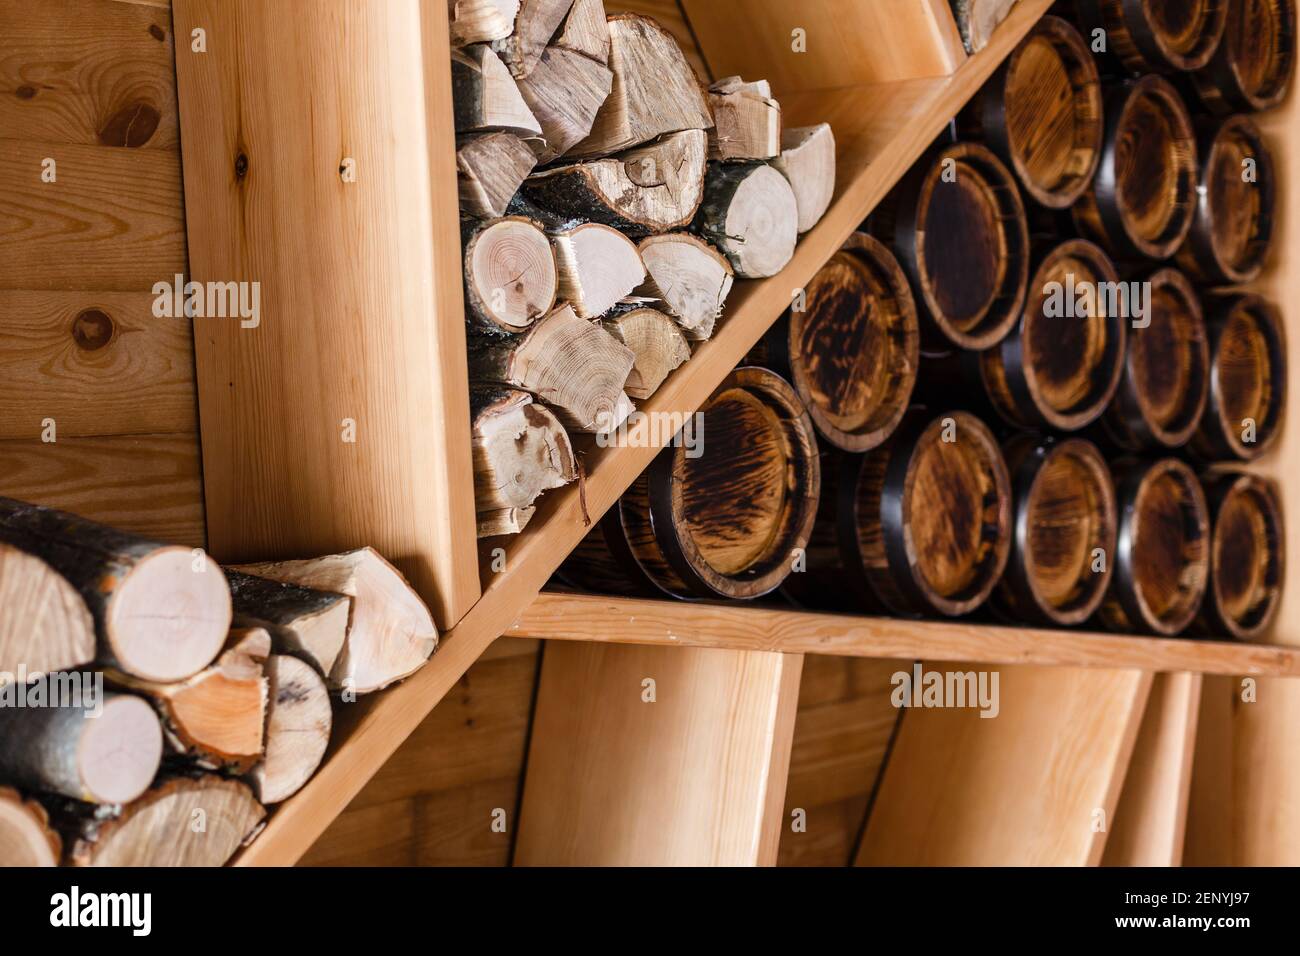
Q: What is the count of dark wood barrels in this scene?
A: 15